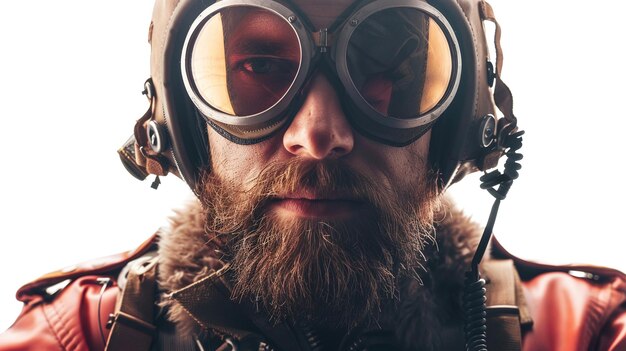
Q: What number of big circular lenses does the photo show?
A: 2